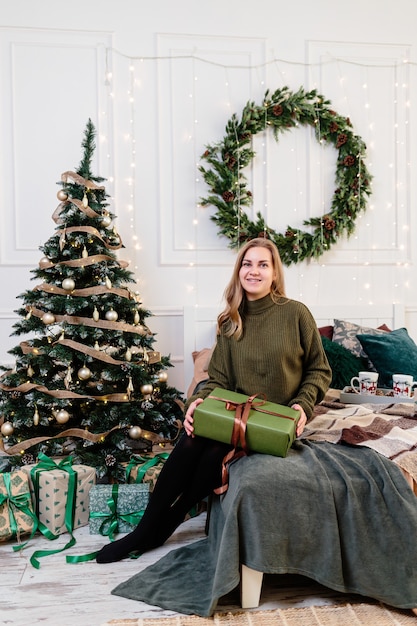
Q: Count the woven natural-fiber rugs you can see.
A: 1